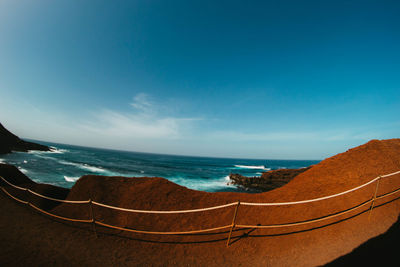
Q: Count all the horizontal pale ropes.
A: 2